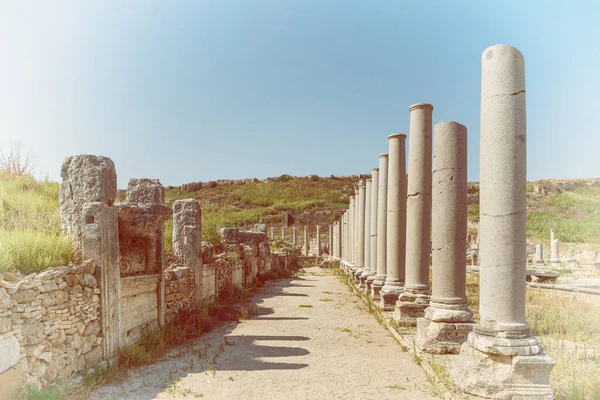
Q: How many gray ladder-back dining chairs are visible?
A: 0